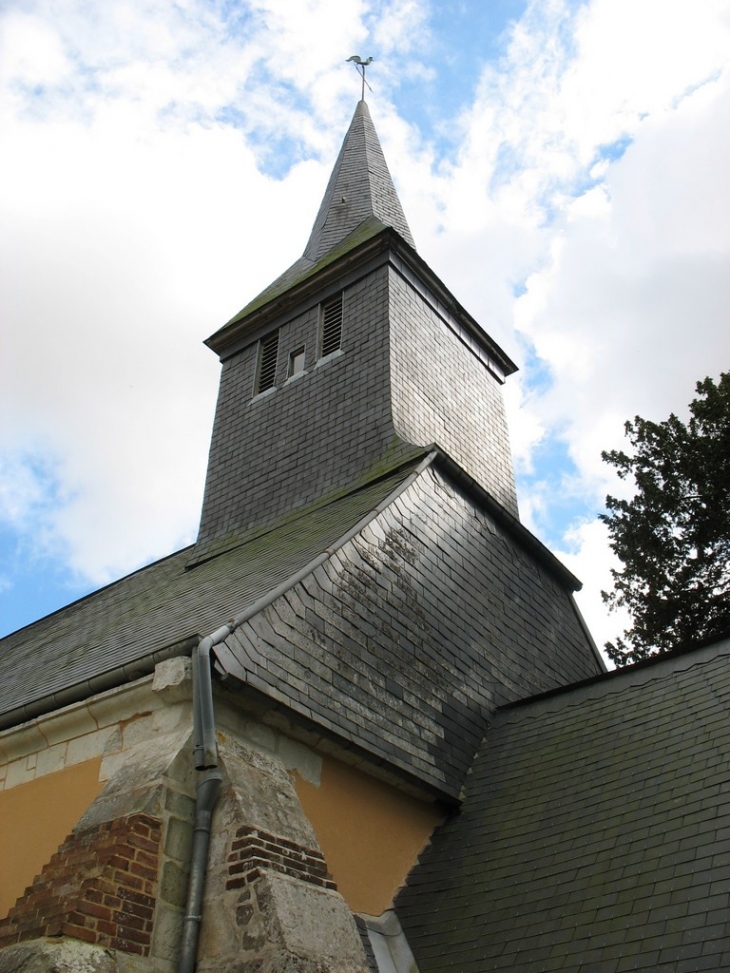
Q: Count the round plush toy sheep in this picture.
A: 0